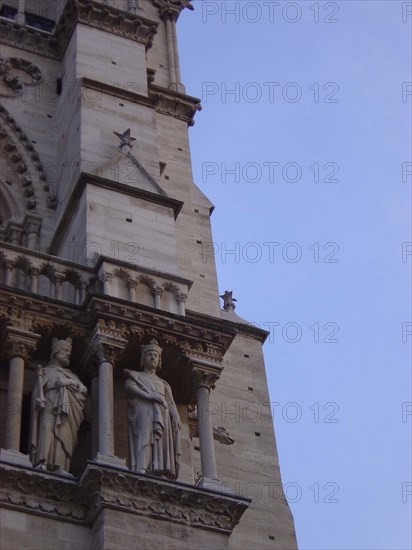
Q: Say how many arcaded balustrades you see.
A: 1